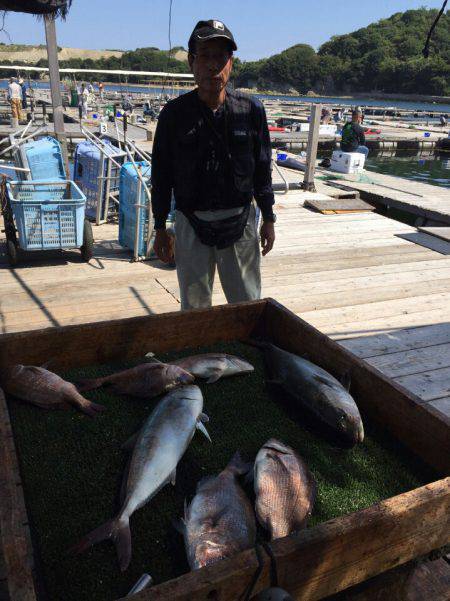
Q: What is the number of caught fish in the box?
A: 7